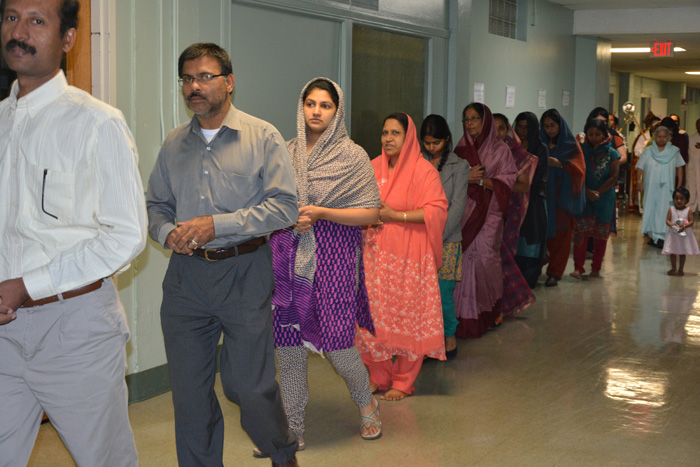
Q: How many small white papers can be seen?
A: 4